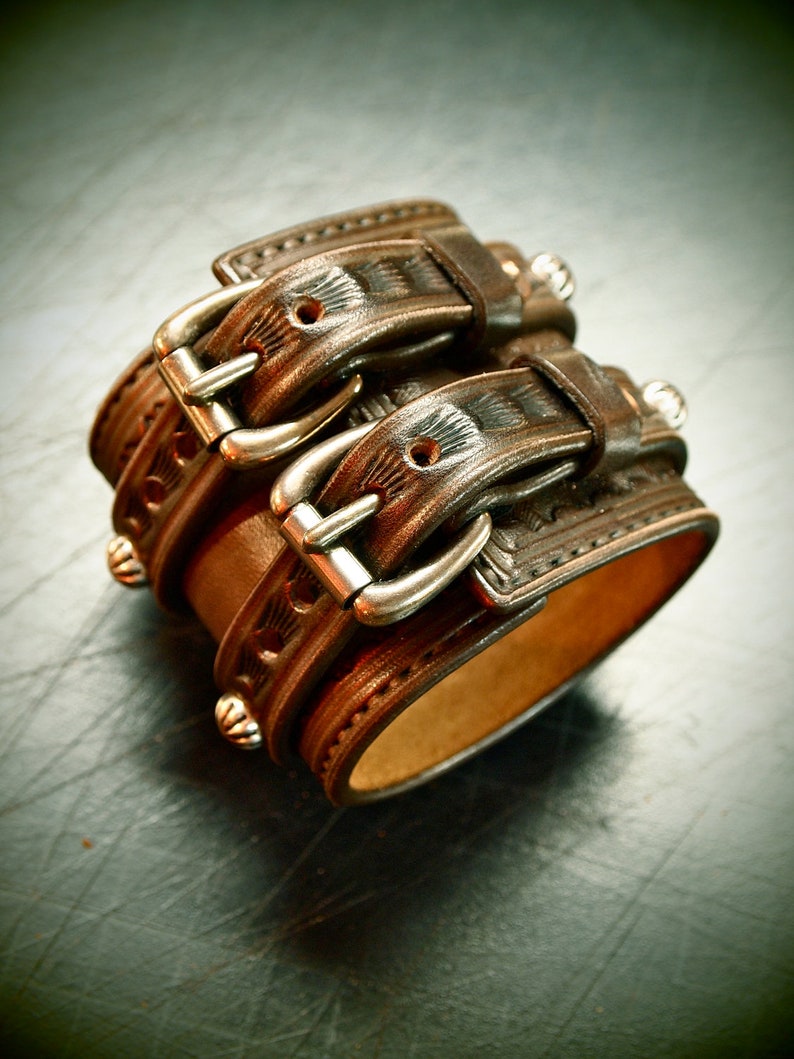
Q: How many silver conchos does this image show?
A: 4